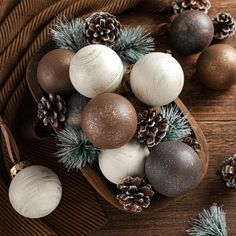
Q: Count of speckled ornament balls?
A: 6